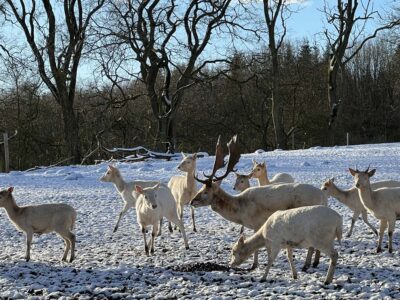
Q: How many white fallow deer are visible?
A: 10